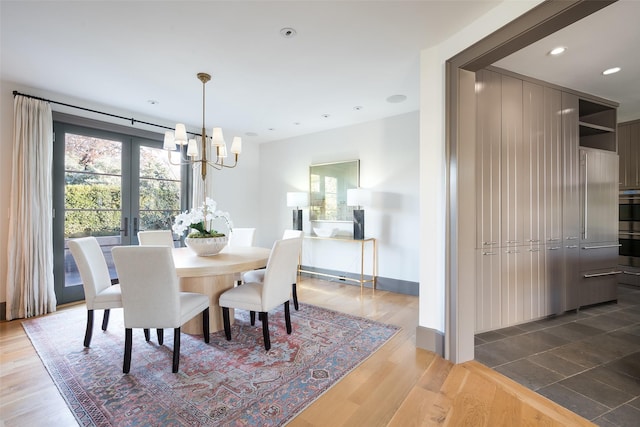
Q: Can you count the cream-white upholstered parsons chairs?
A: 6